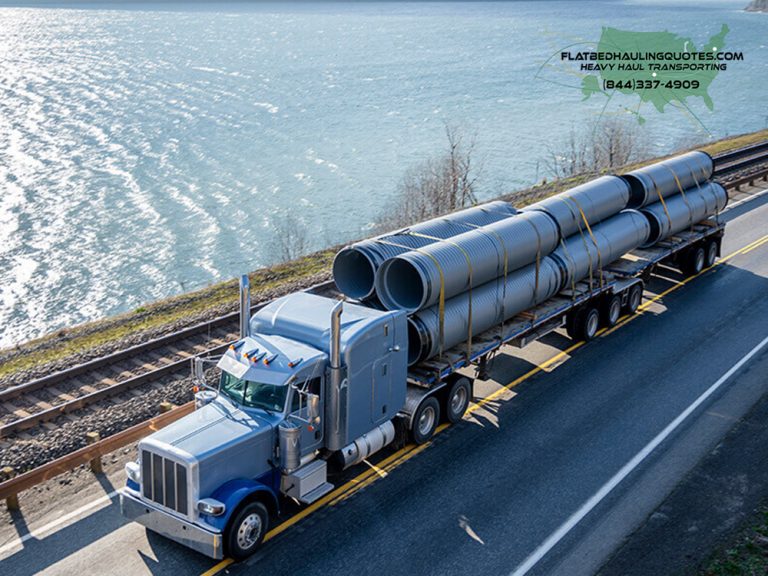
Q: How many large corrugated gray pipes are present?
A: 7